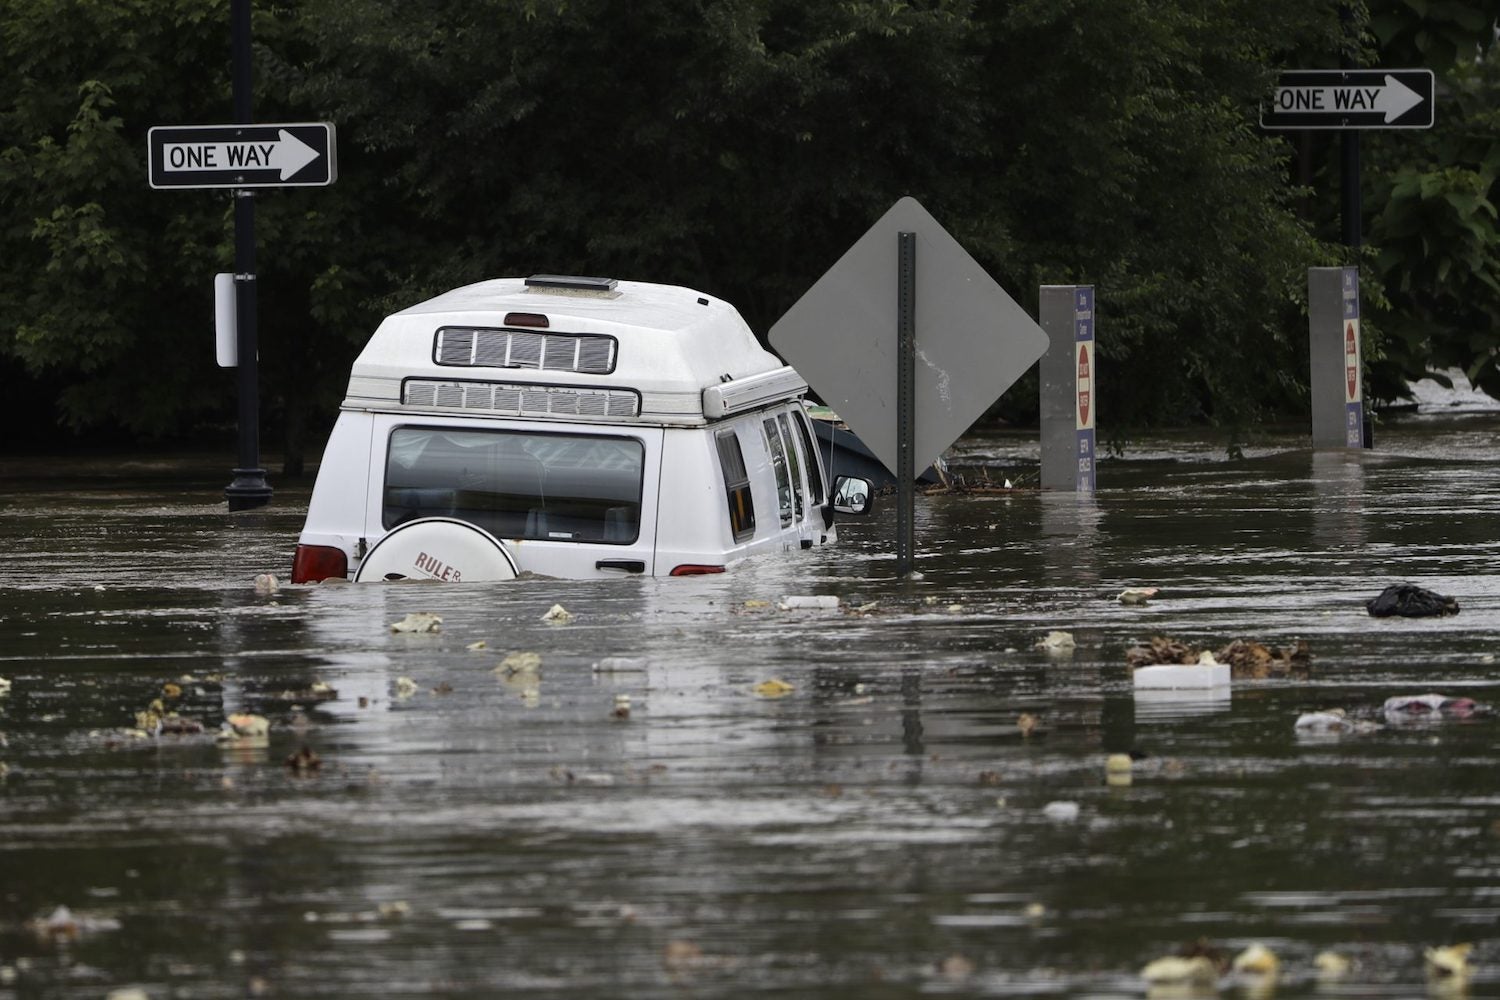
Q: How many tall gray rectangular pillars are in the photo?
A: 2